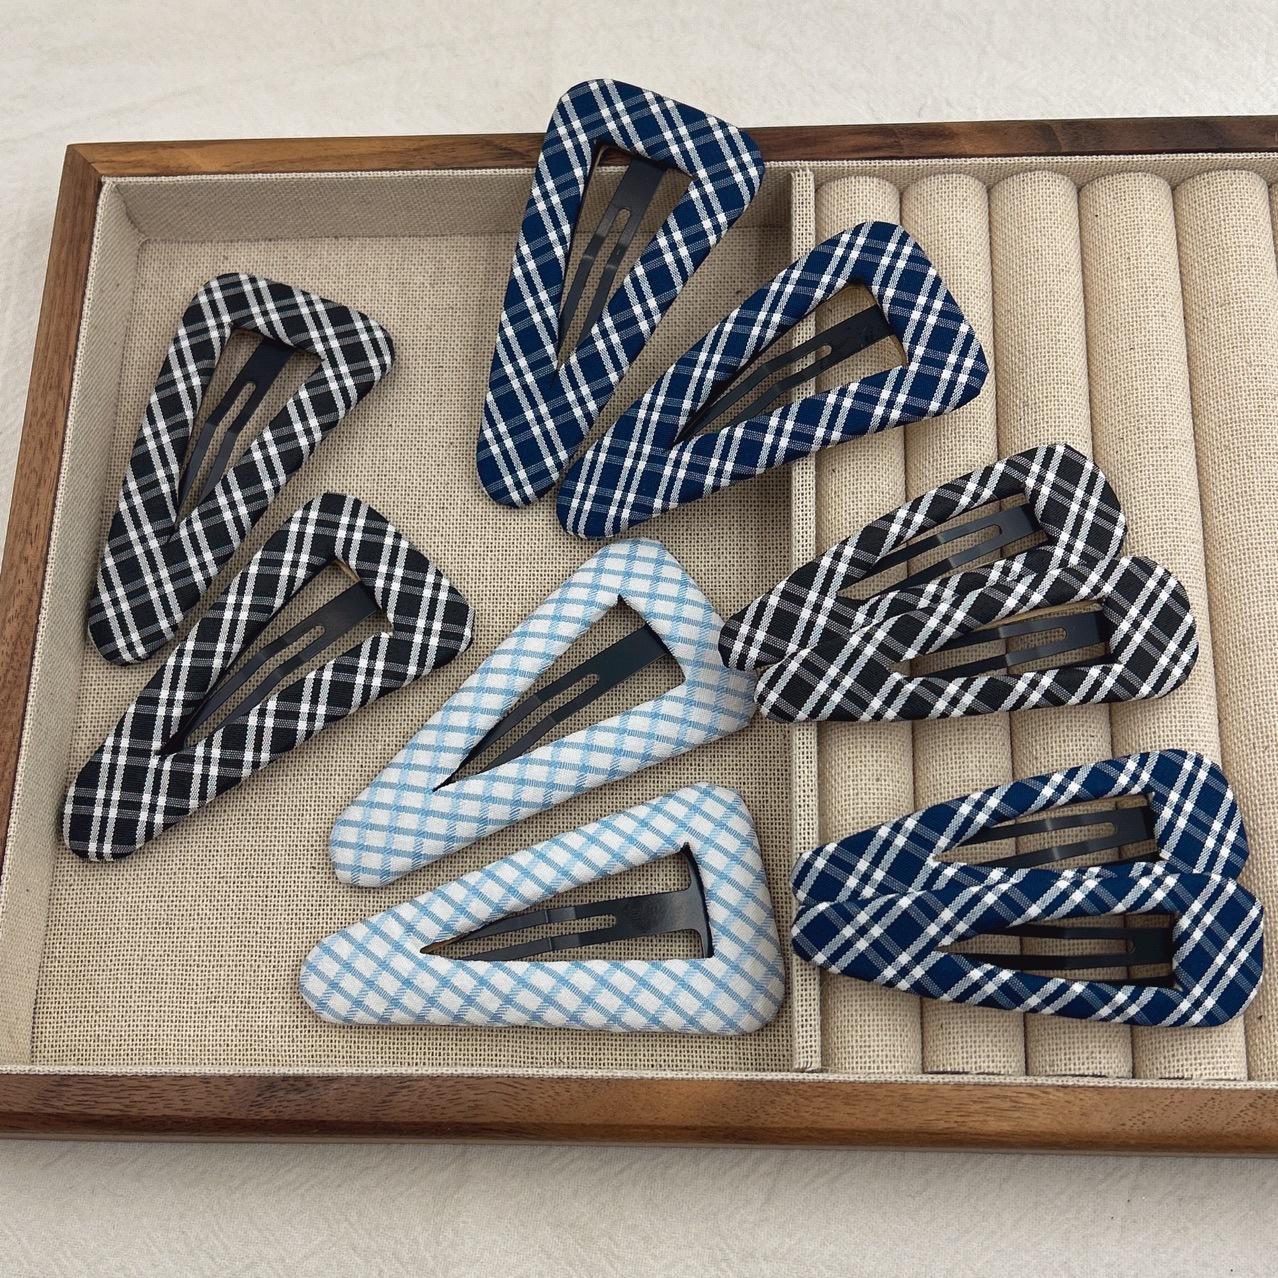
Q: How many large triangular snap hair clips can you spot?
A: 10